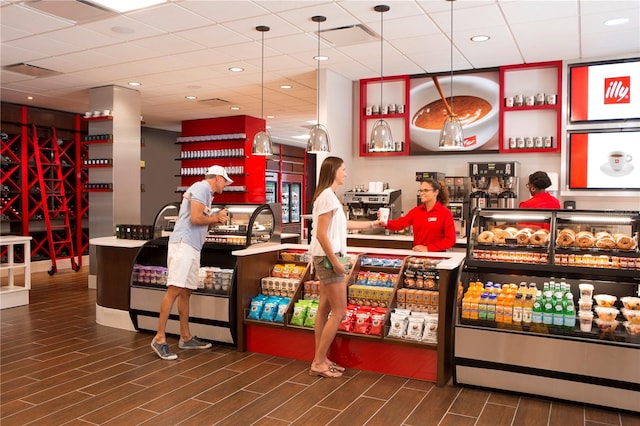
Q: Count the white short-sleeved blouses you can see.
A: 1